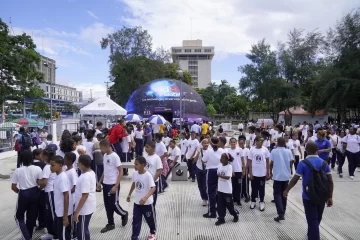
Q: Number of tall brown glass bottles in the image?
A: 0